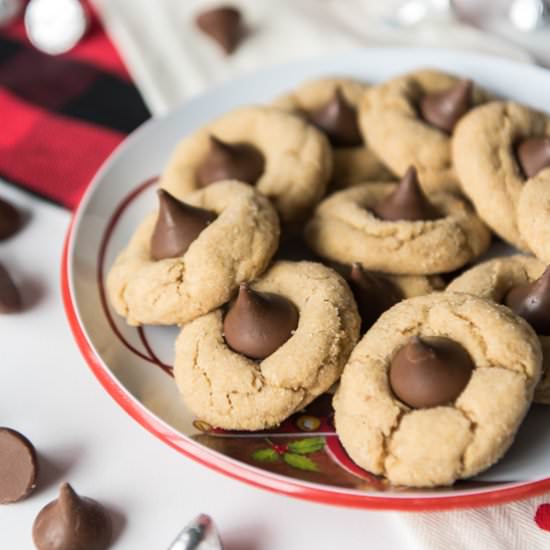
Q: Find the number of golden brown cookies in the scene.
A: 11